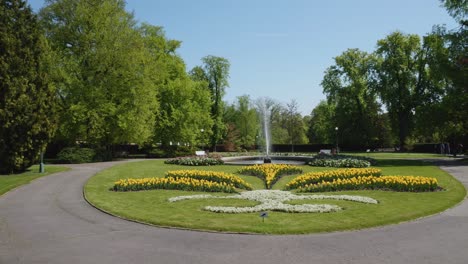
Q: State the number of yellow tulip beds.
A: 5